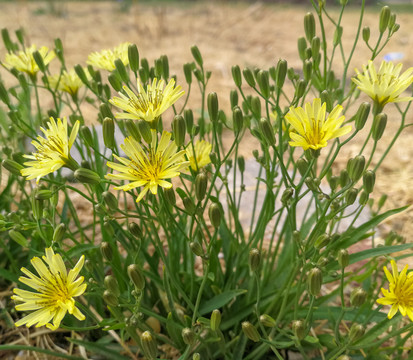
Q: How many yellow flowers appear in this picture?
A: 11